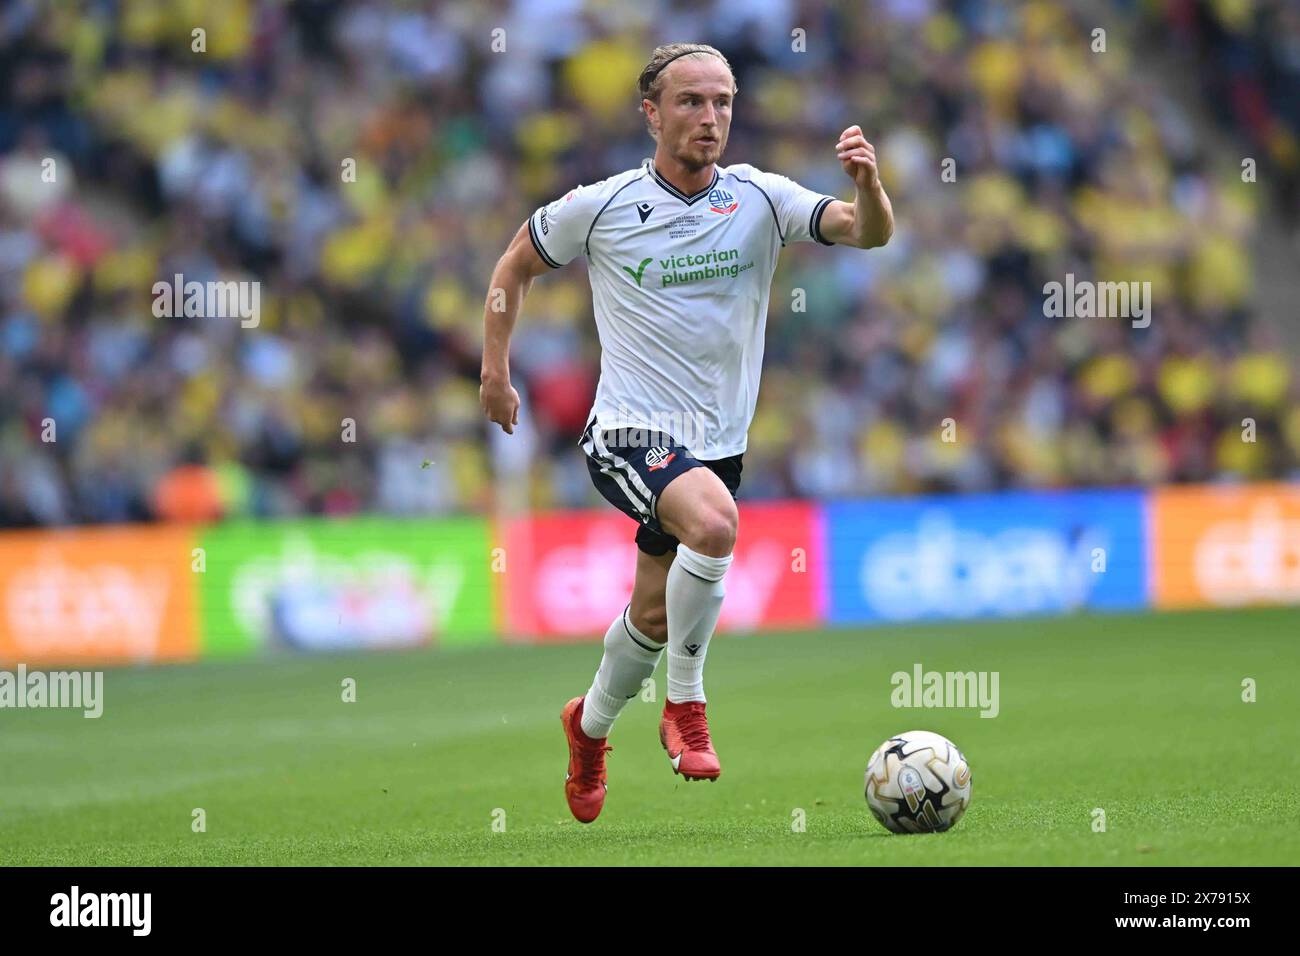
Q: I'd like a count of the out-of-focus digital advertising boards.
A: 5